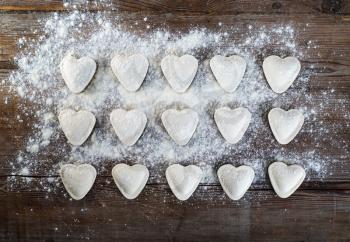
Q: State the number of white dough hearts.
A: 15